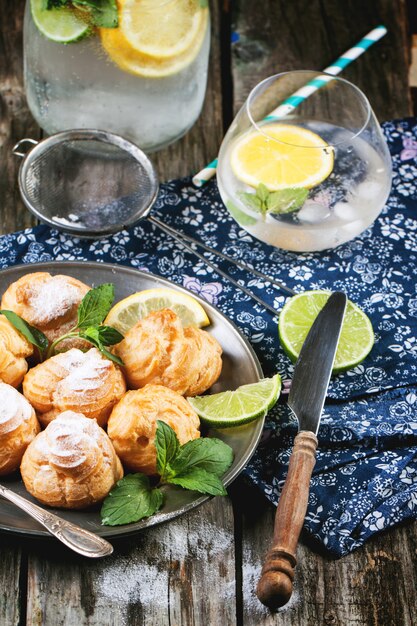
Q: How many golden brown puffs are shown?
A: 7